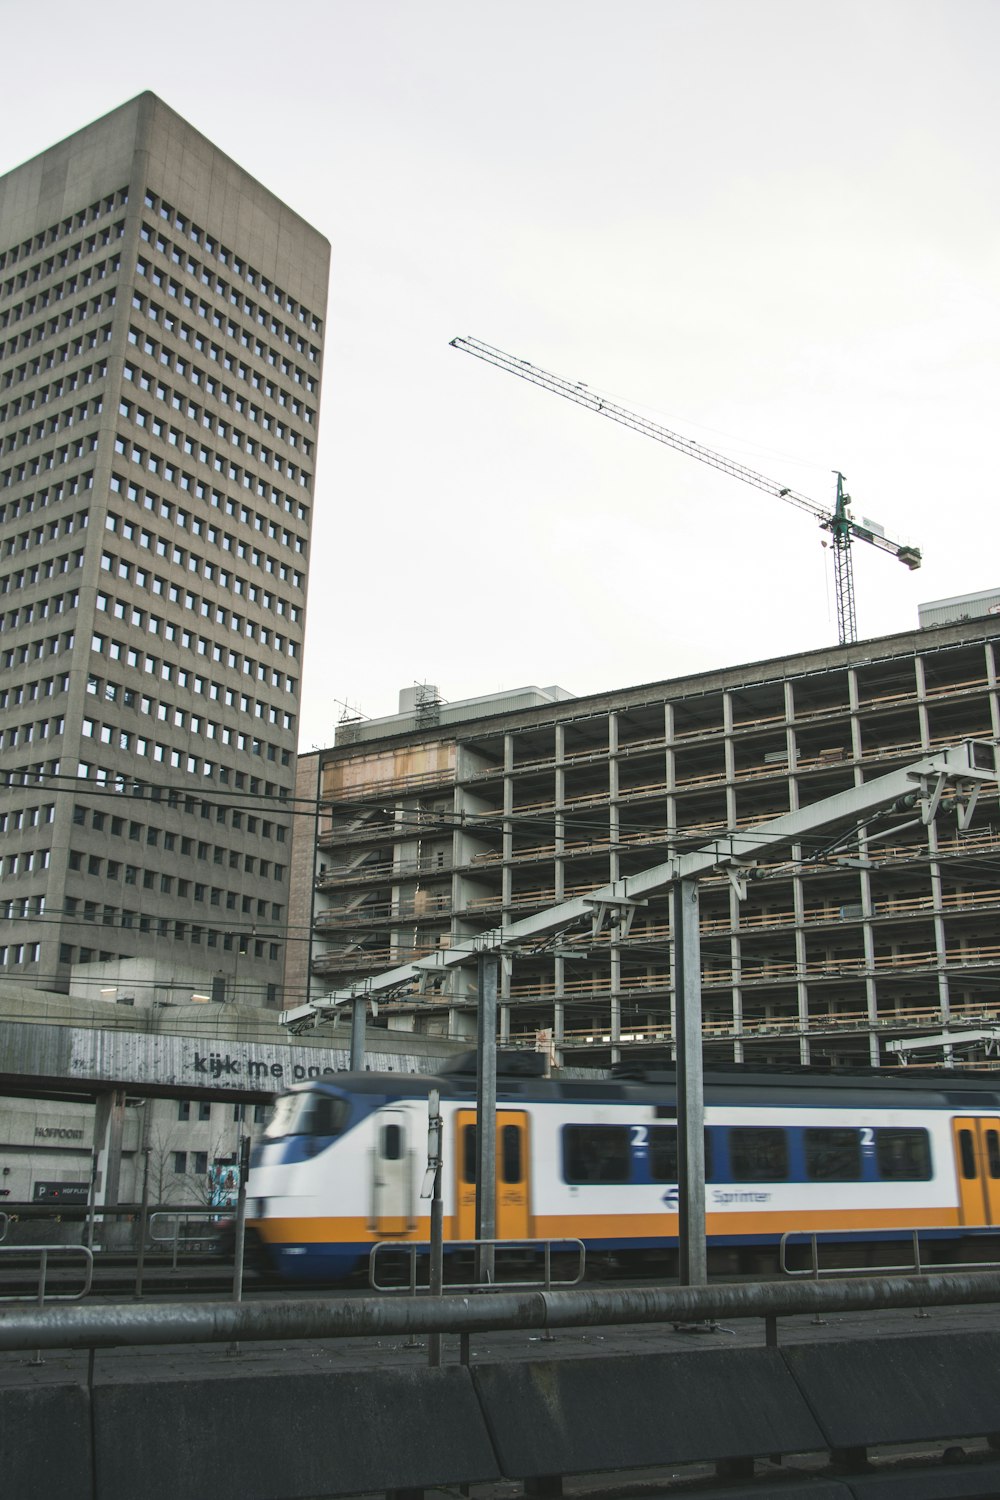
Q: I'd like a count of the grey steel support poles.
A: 3